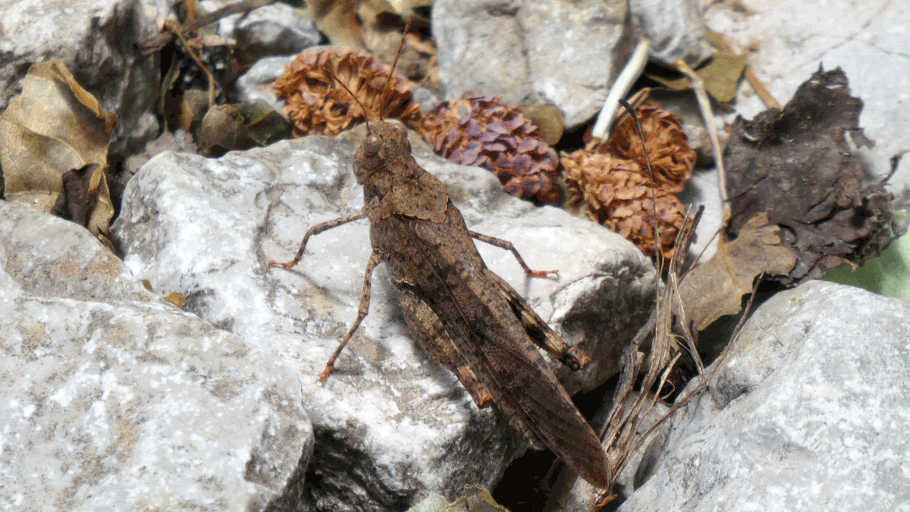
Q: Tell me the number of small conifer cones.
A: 4